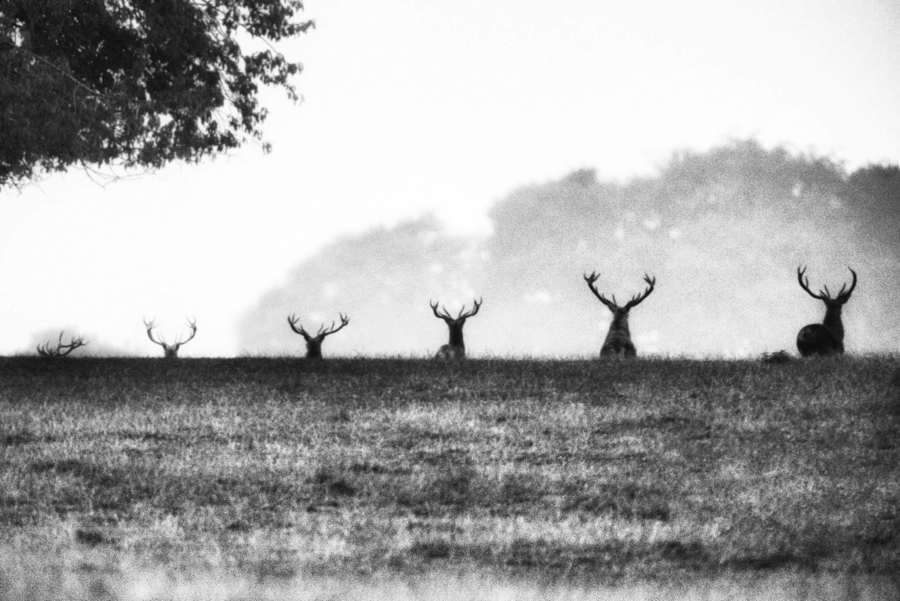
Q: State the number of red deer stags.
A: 6